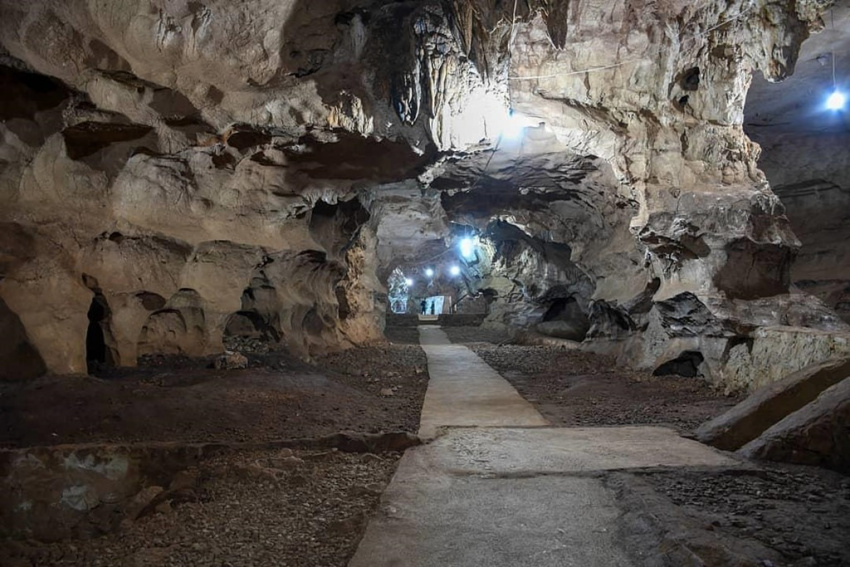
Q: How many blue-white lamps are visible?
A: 6